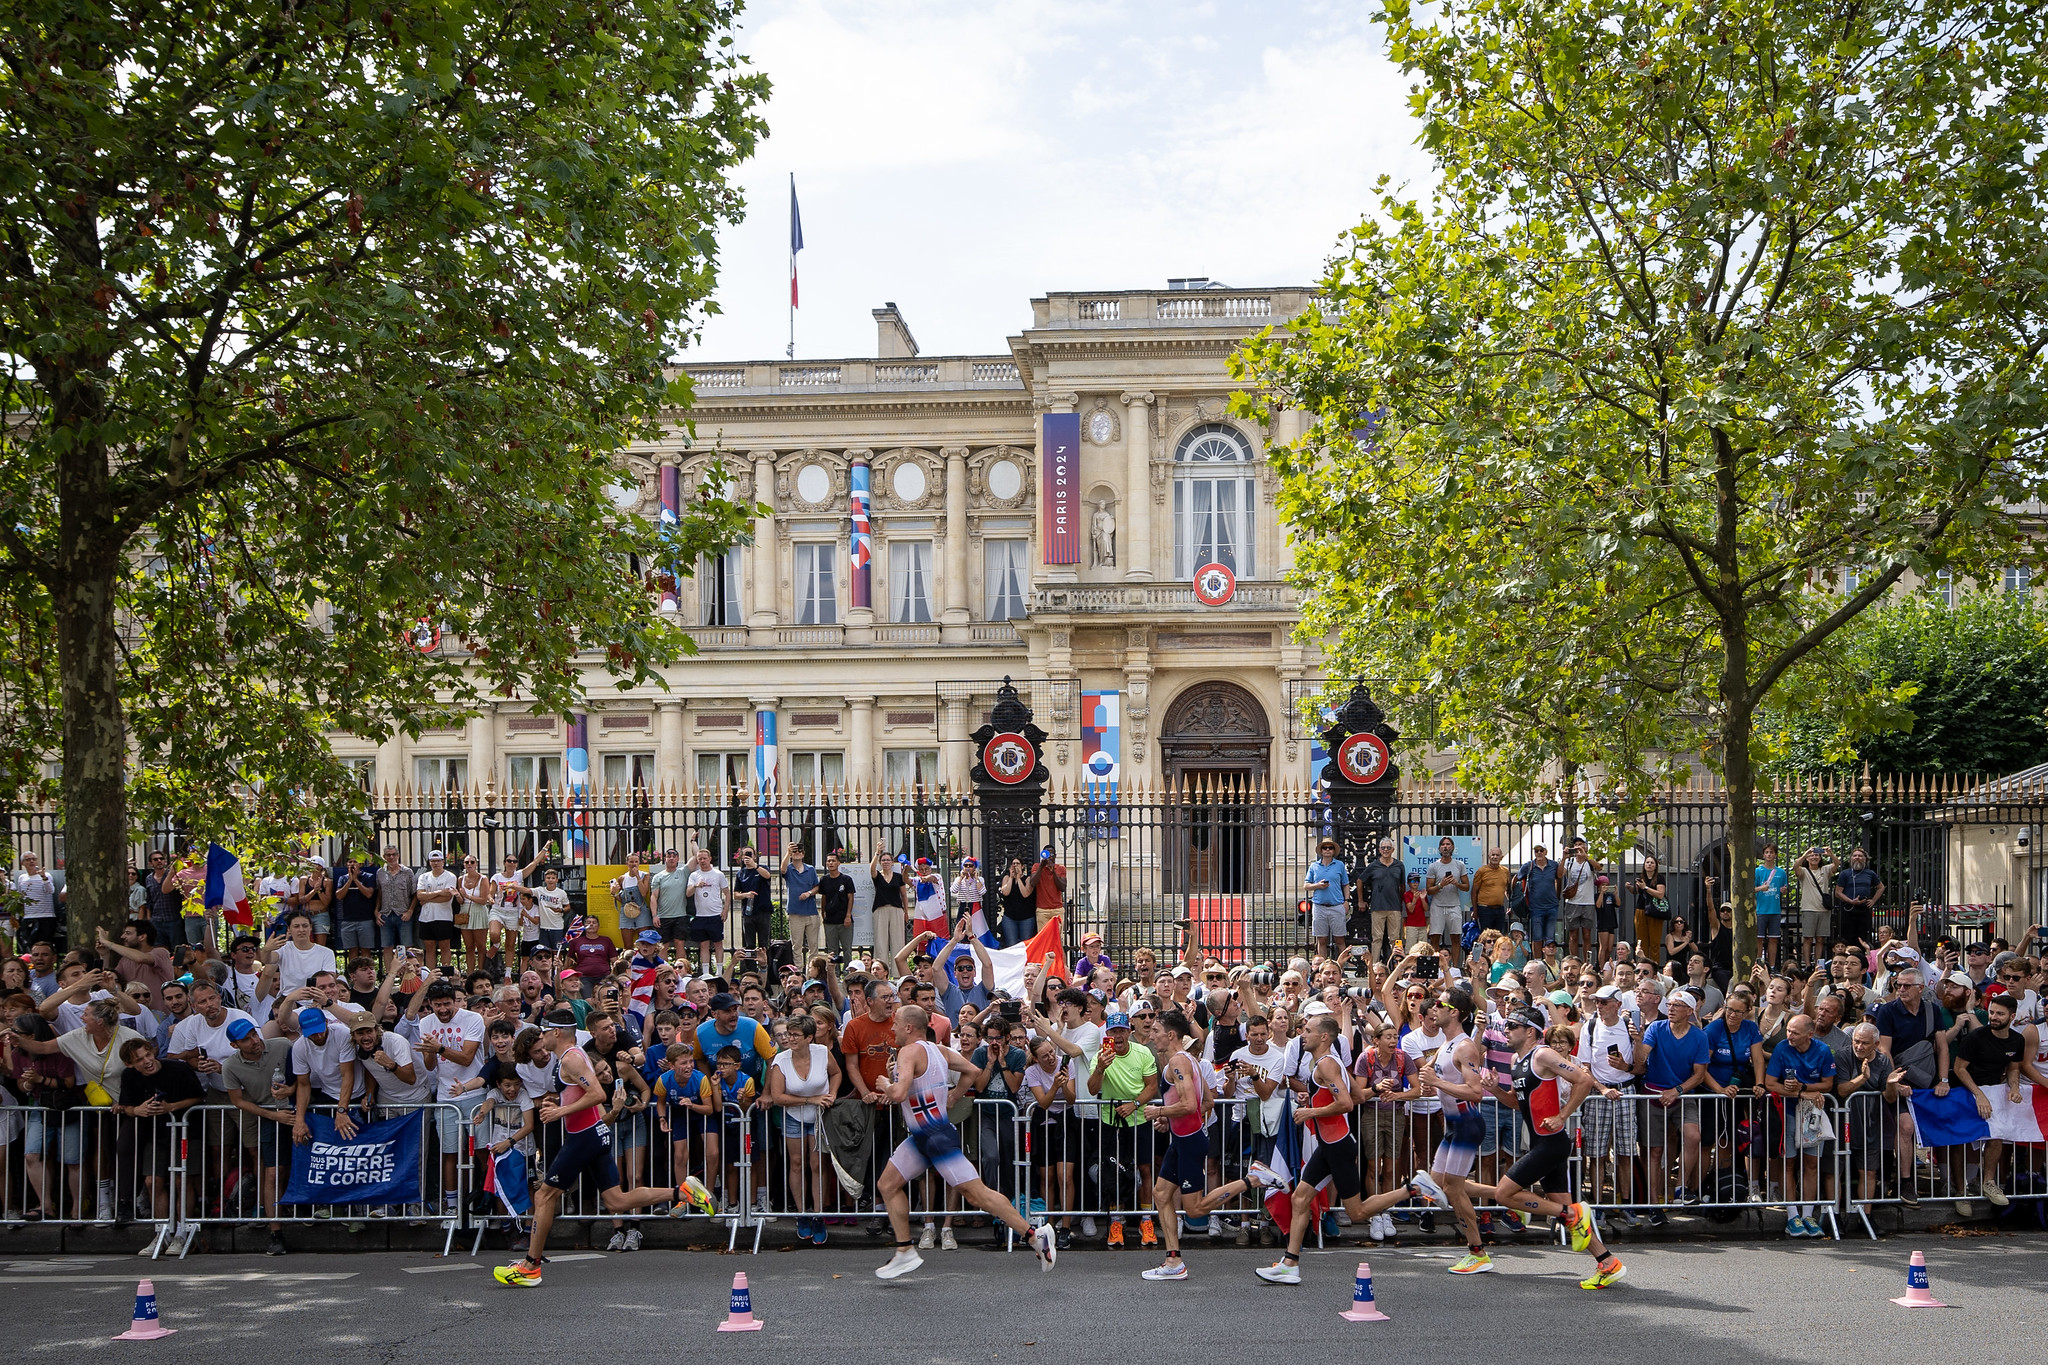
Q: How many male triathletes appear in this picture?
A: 6